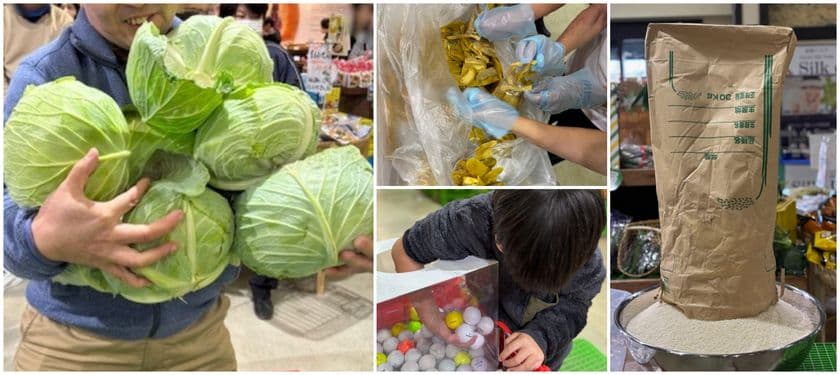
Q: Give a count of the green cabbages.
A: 5